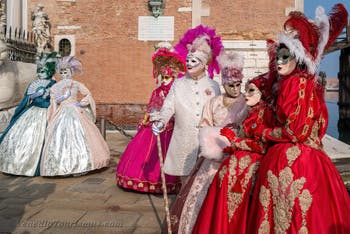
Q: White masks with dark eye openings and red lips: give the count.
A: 3